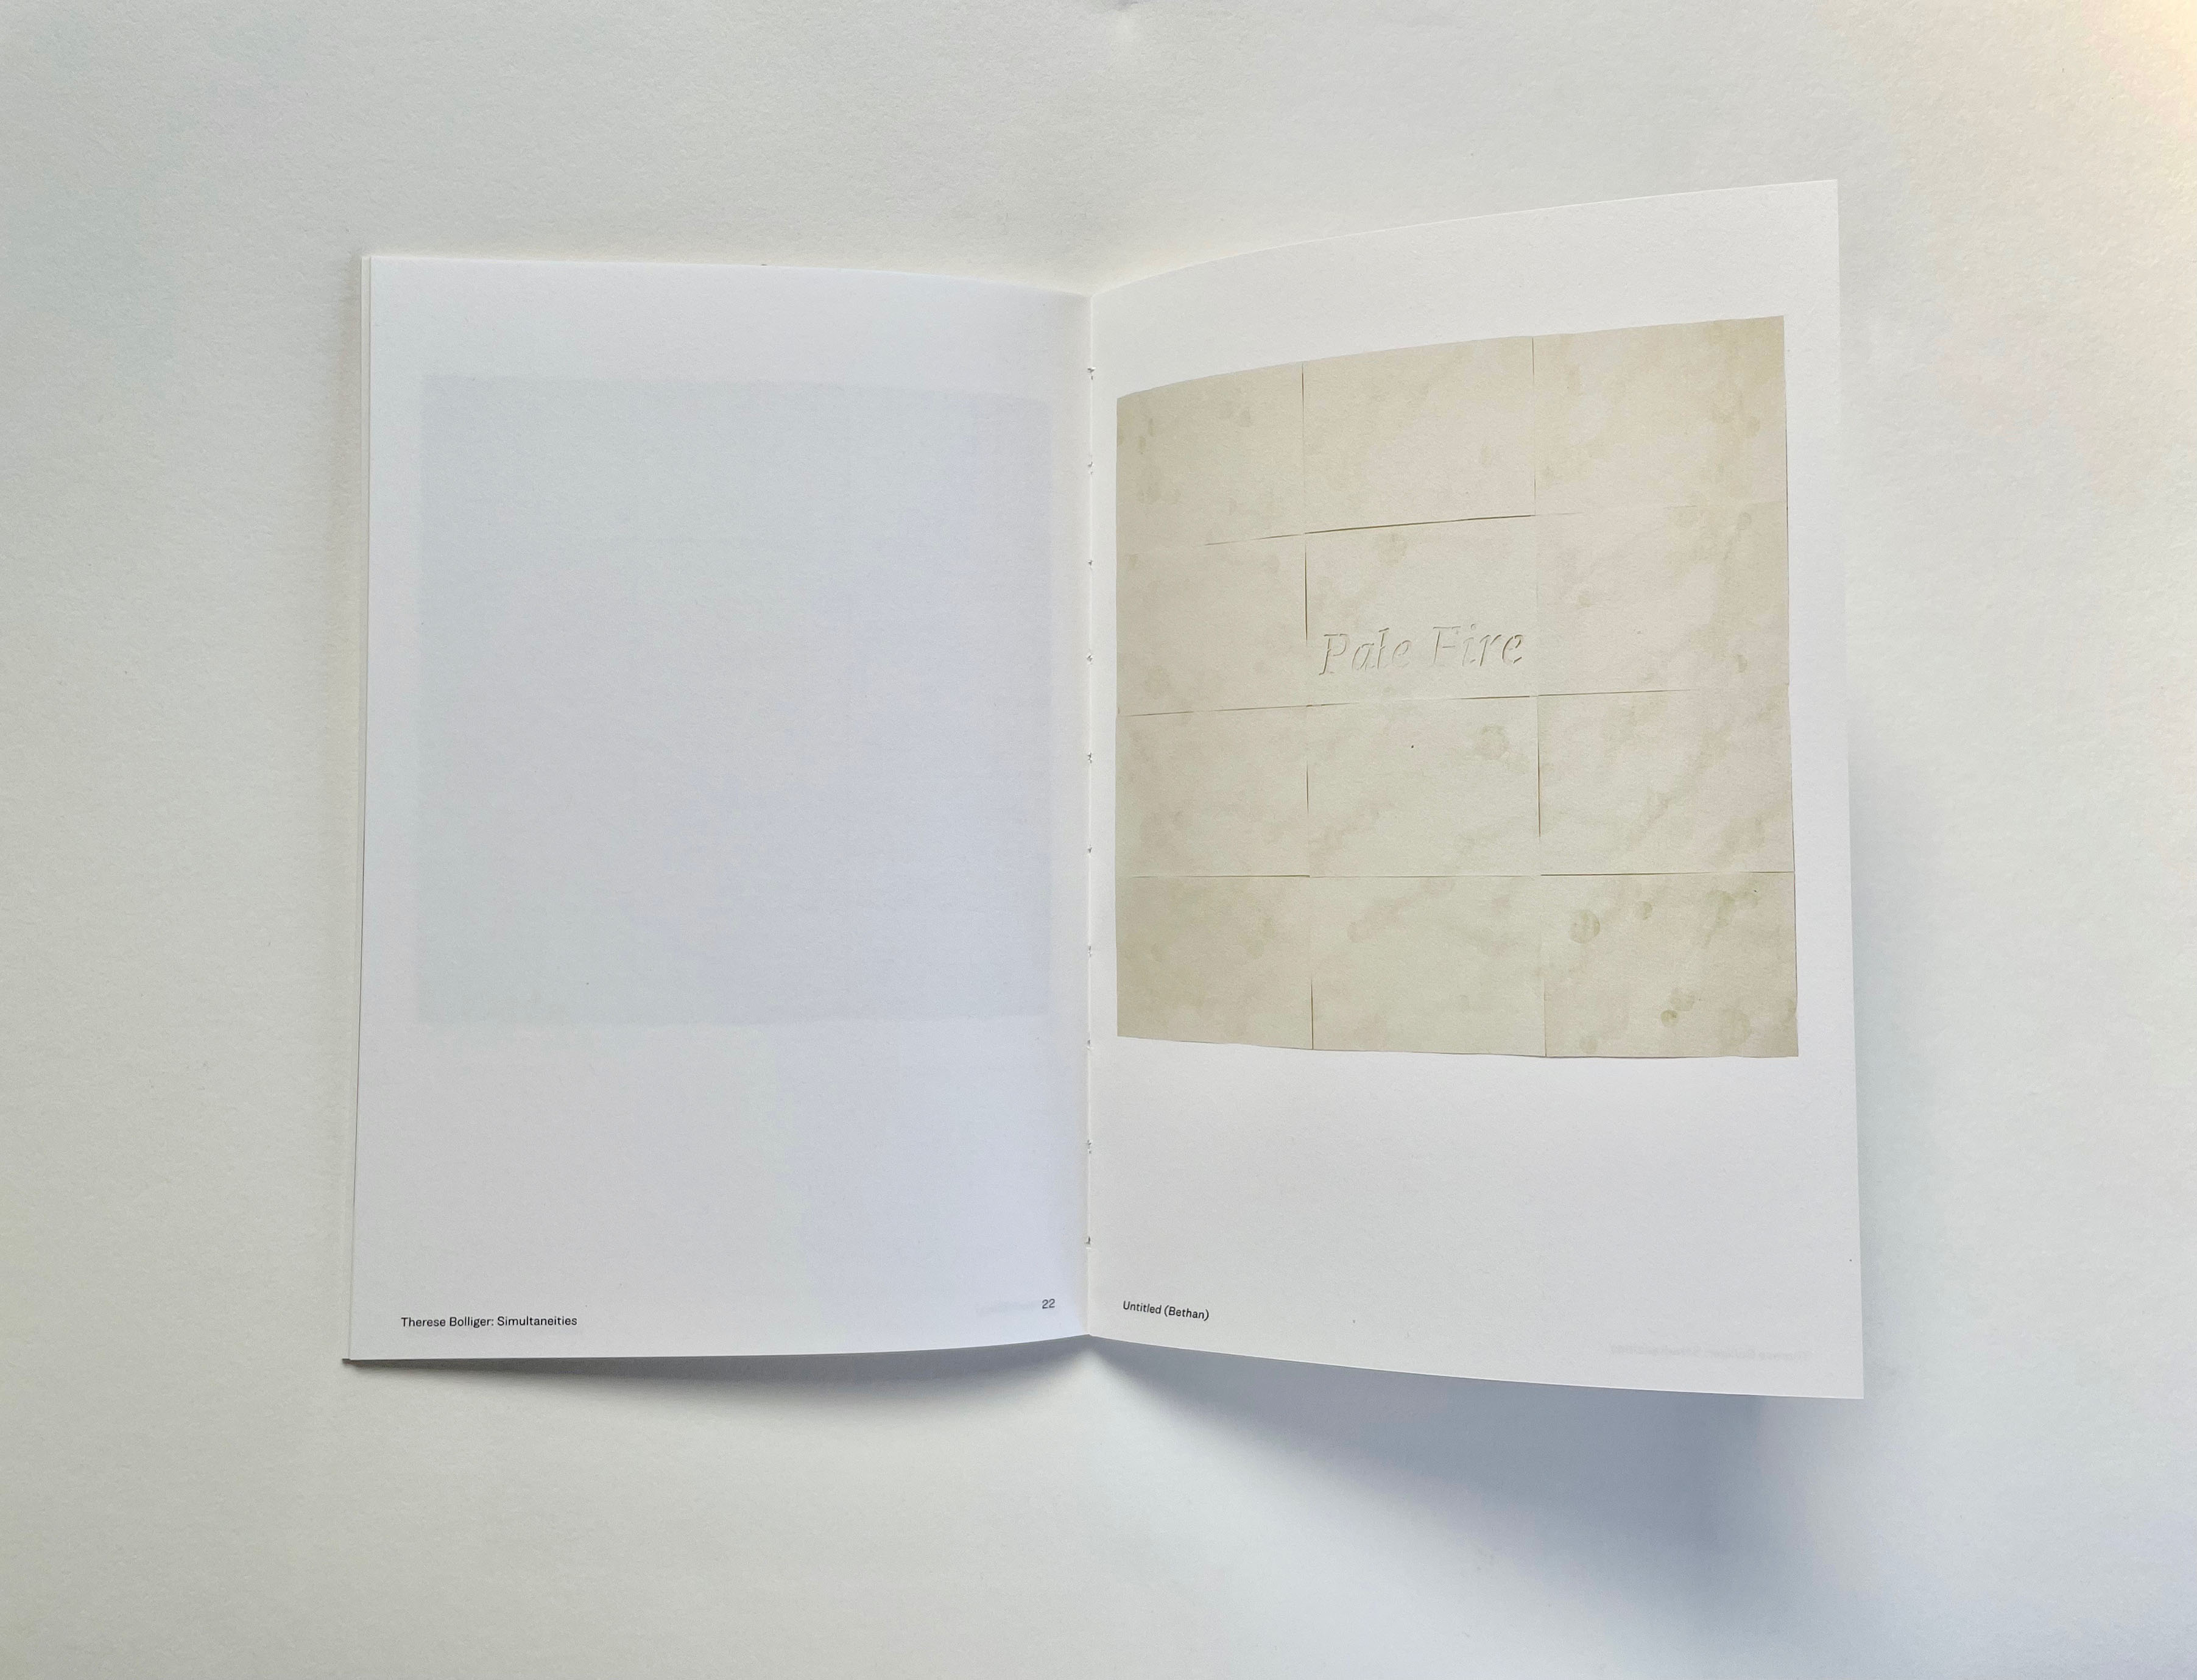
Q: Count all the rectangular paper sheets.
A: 12